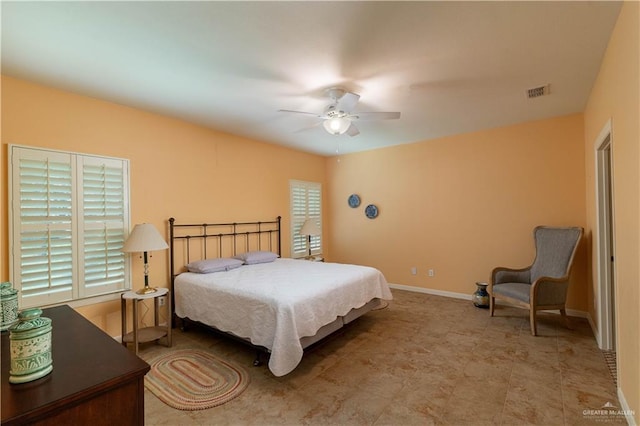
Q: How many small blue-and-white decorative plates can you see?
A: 2